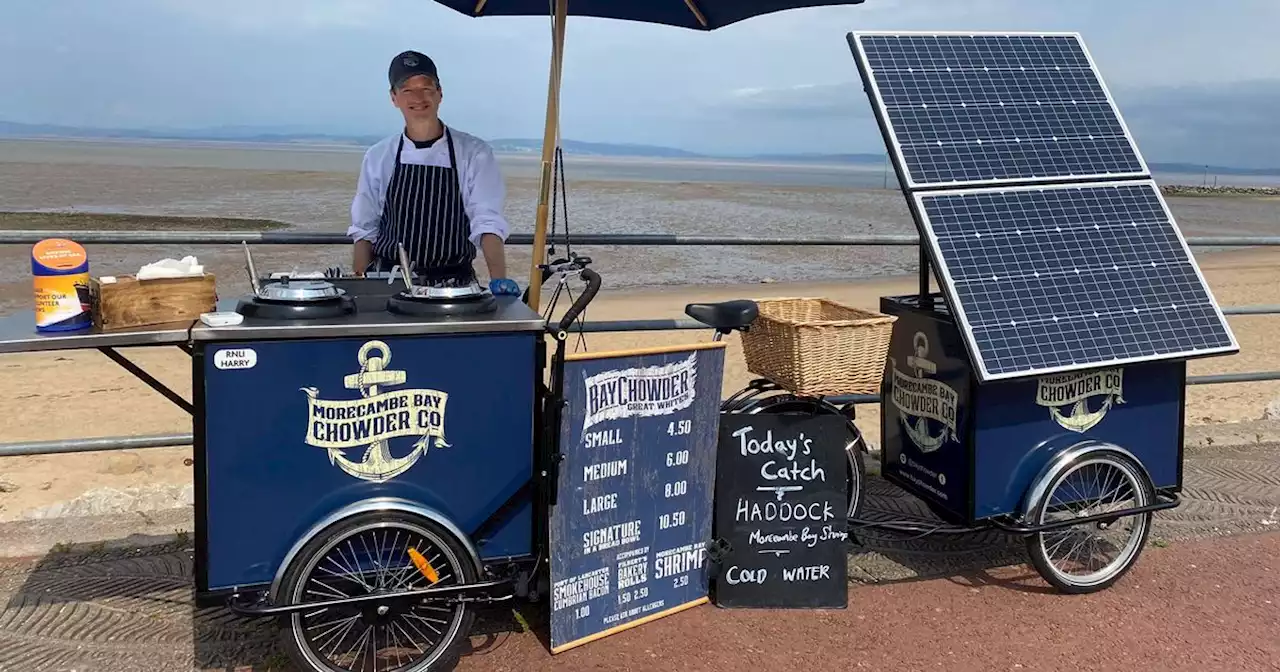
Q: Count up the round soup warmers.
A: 2